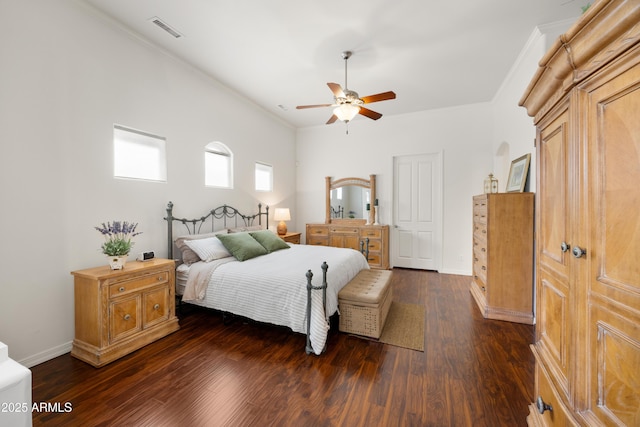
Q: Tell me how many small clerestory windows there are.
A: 3